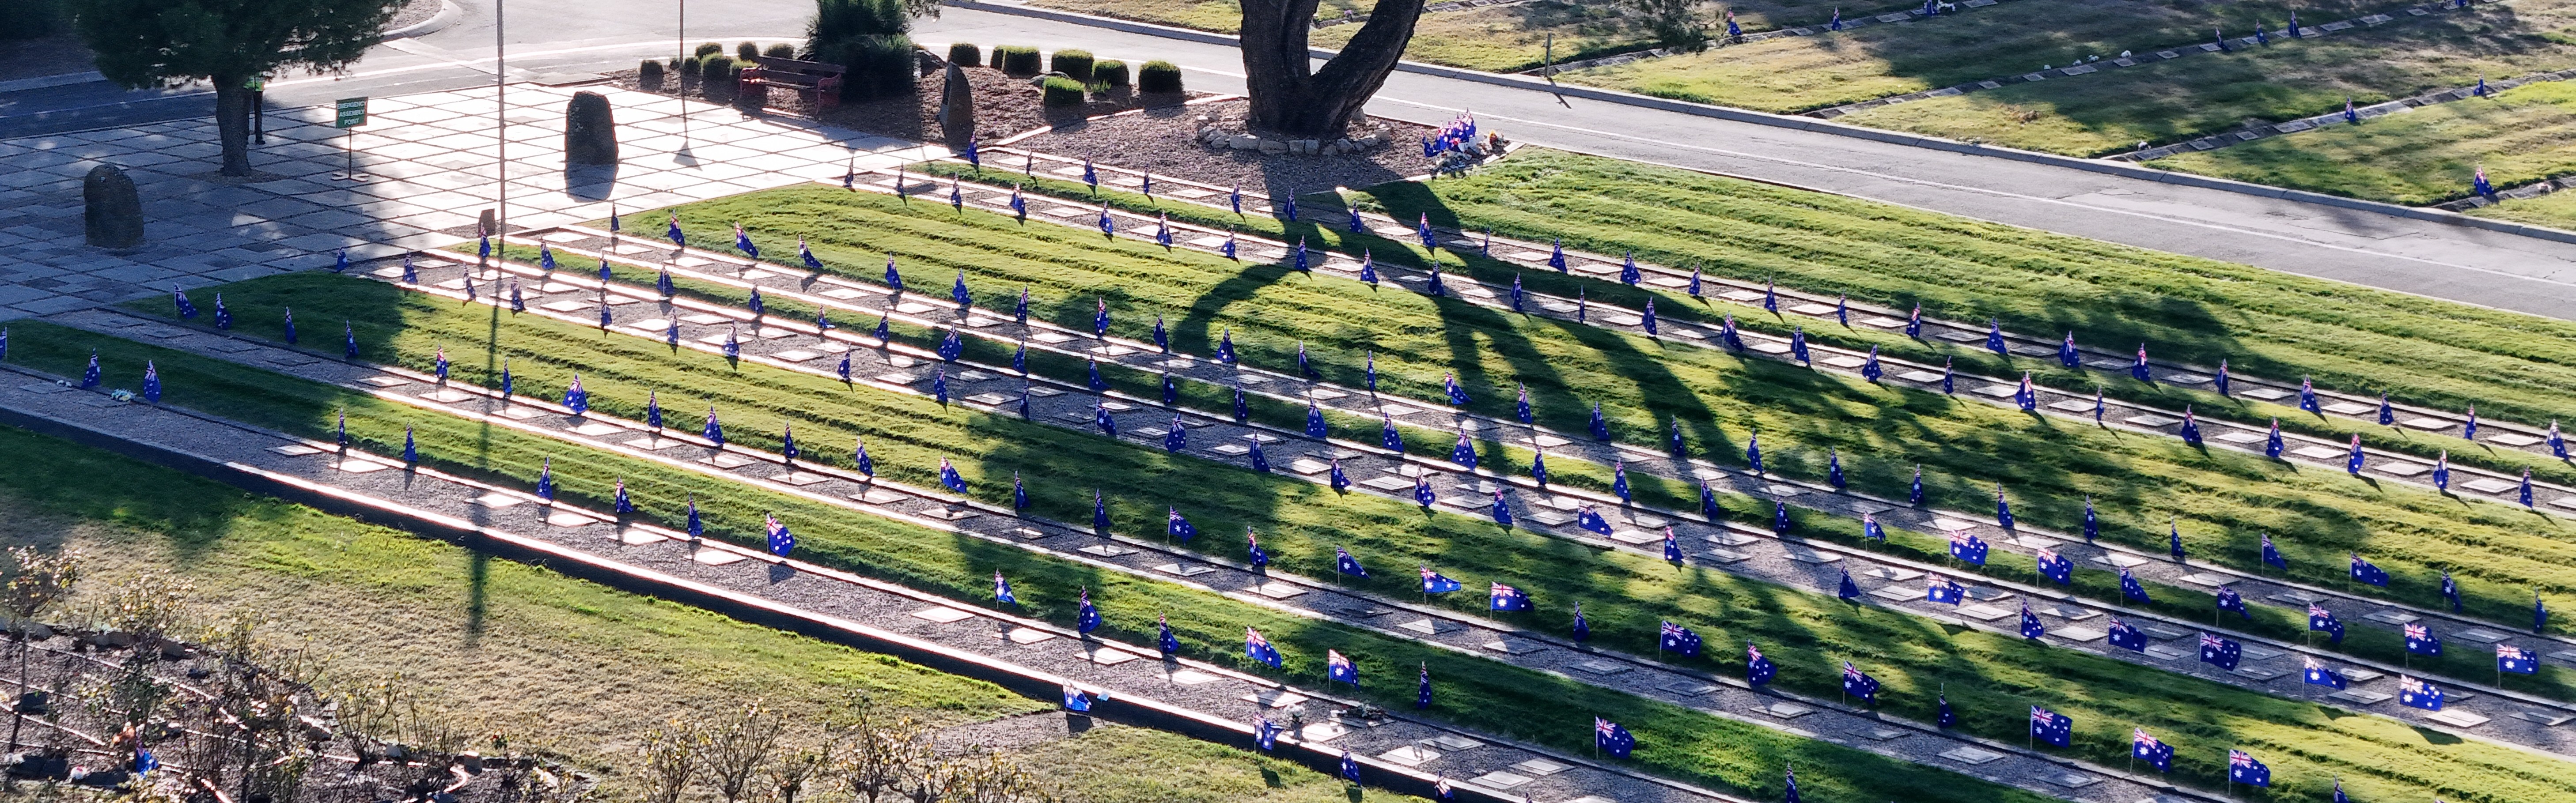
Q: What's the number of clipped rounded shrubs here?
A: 15